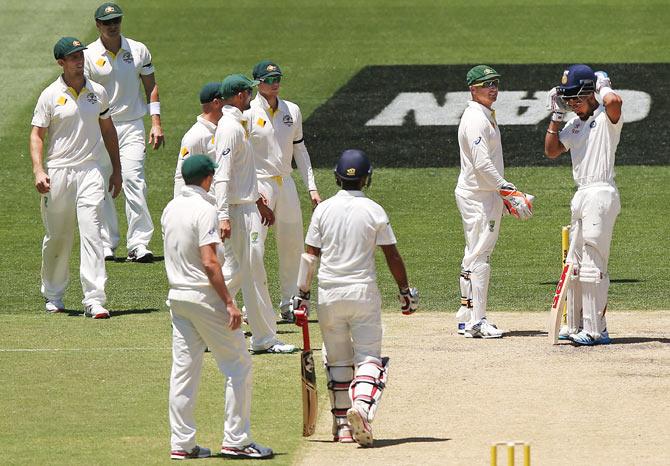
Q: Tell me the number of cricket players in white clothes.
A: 9